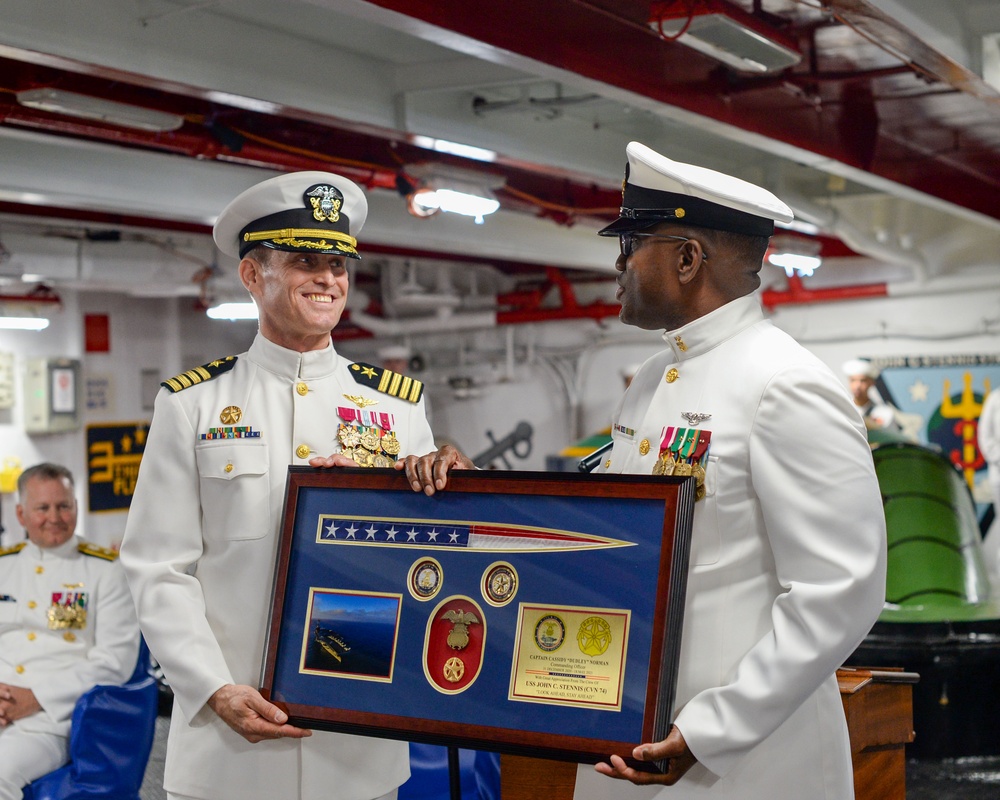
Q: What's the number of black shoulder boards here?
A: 2